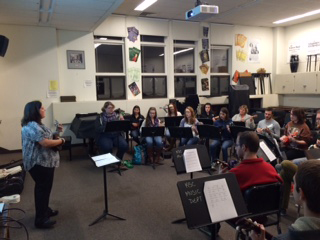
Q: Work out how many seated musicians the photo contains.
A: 13